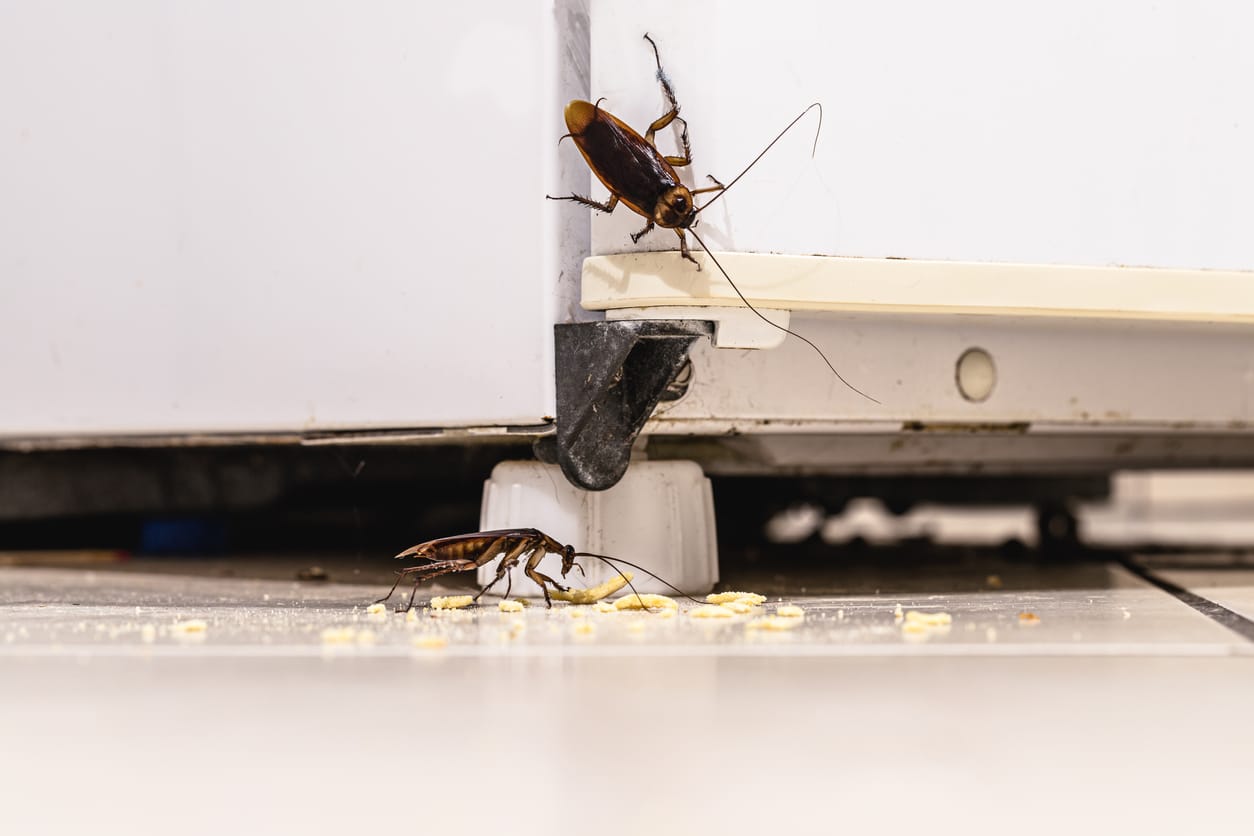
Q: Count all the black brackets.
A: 1